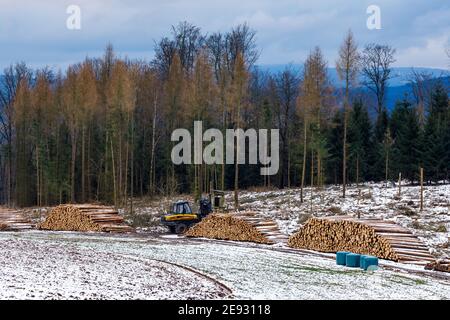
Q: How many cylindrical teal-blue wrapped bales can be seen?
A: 4